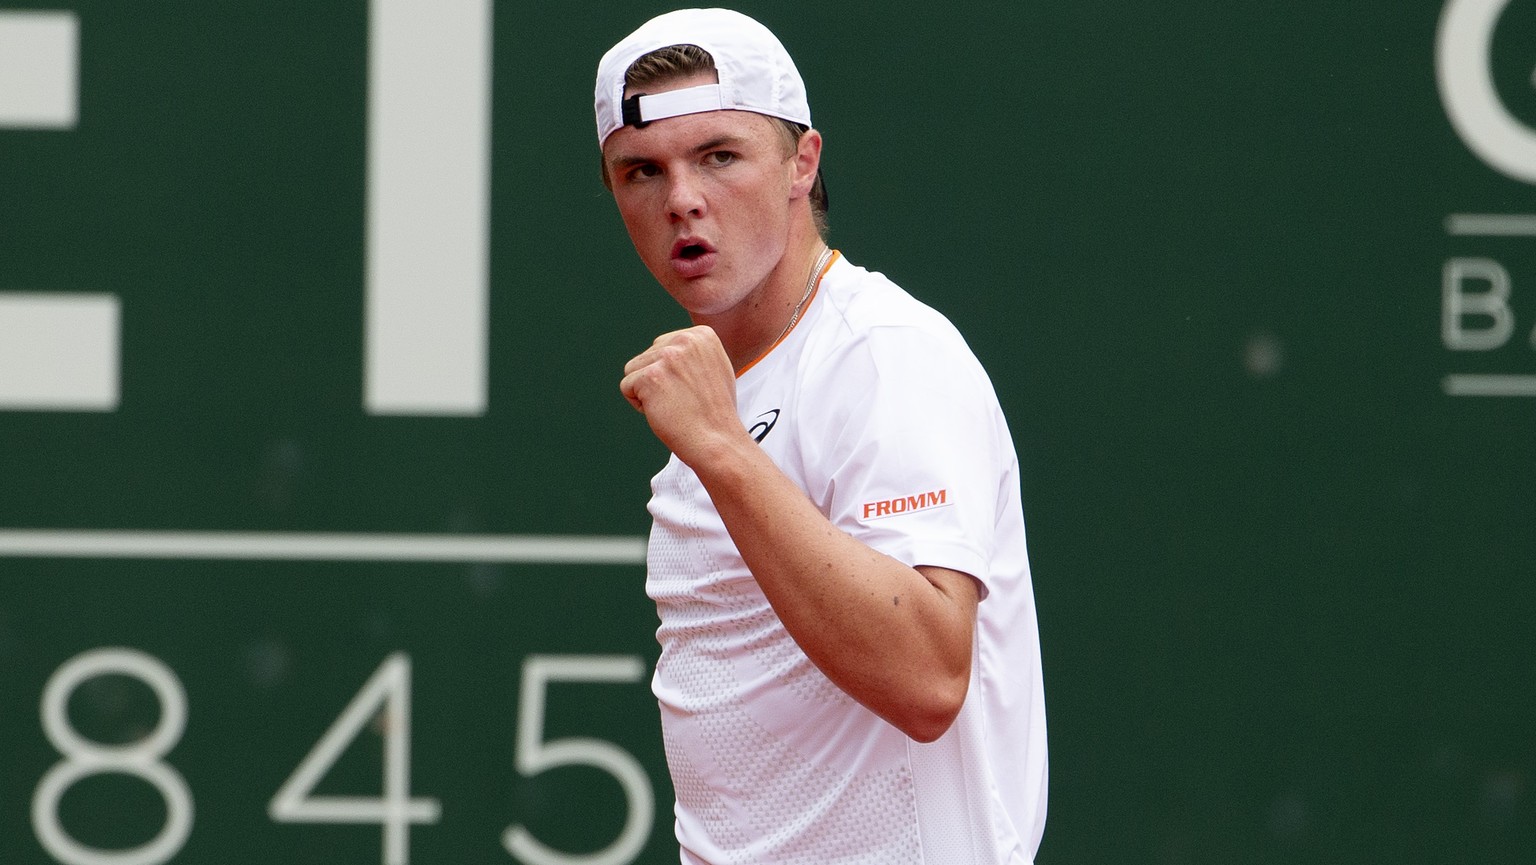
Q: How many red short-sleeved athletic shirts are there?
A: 0